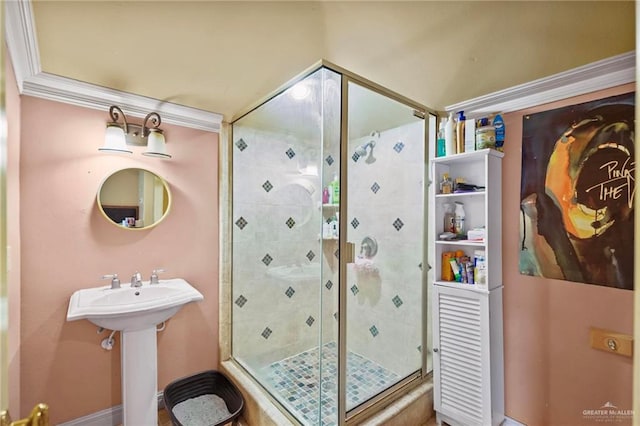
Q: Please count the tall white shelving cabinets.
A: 1